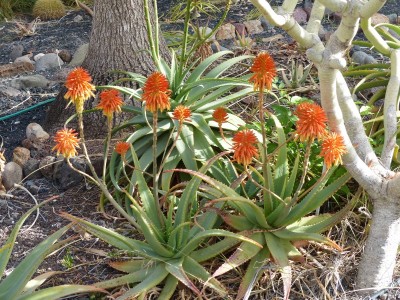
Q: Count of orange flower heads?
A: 11